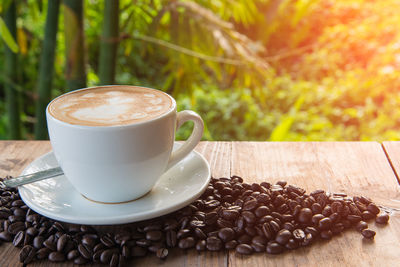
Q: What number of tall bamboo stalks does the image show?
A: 4